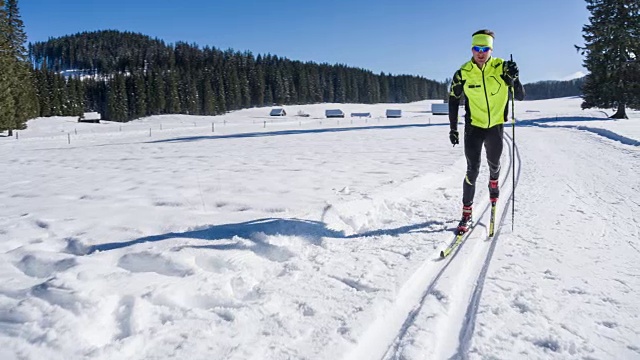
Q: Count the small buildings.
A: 6